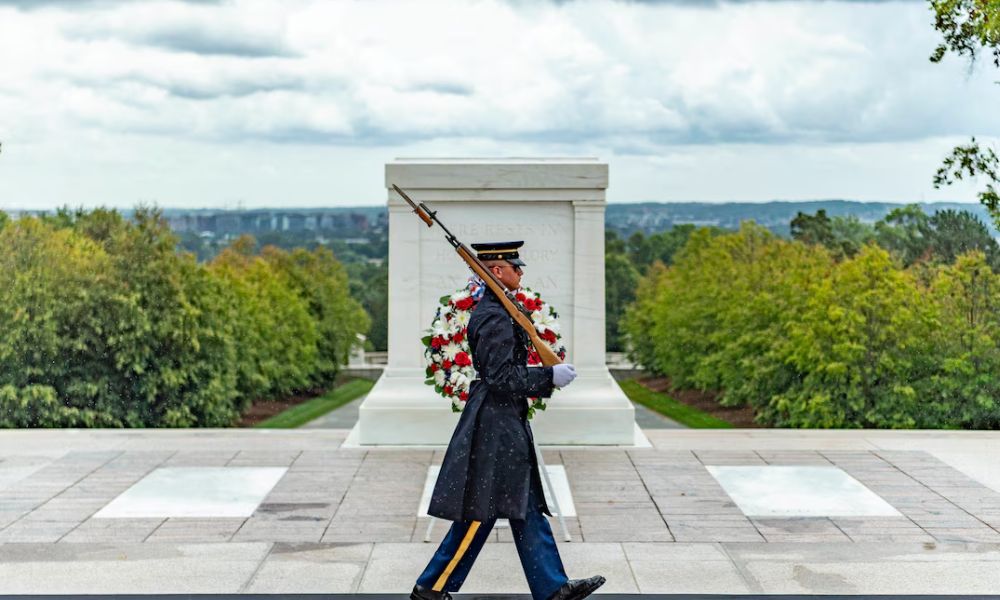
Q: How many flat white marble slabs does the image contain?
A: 3